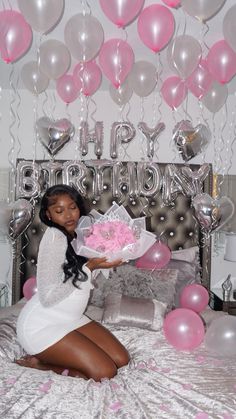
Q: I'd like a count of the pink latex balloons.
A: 14